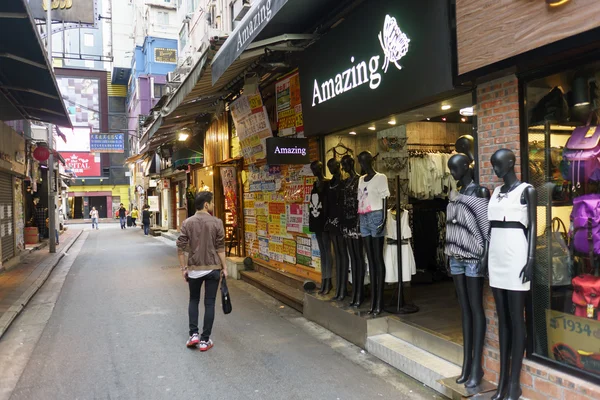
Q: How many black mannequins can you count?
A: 7